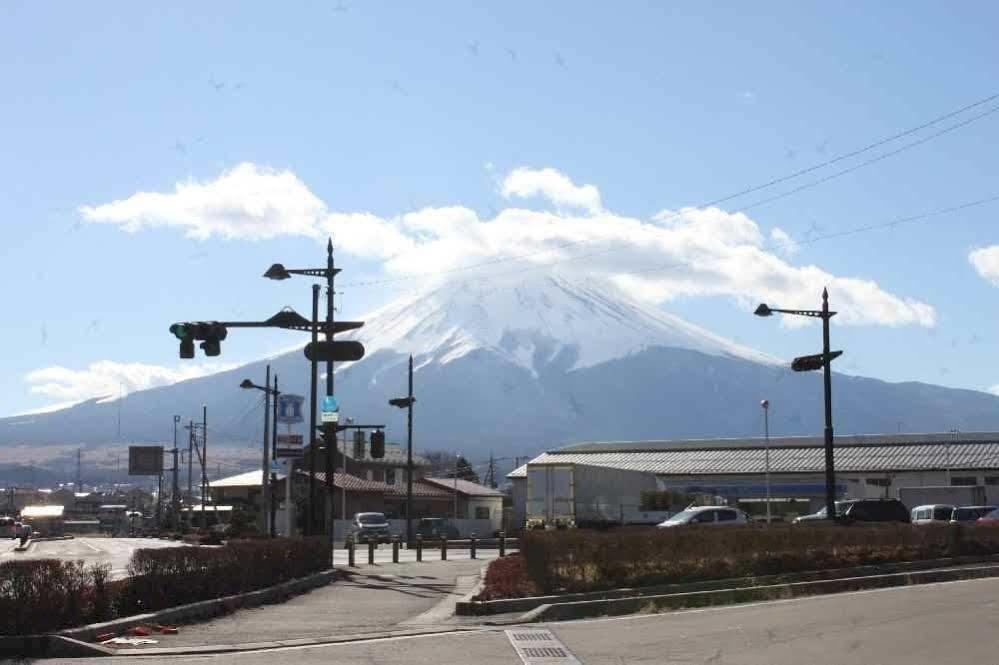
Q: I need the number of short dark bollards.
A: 7